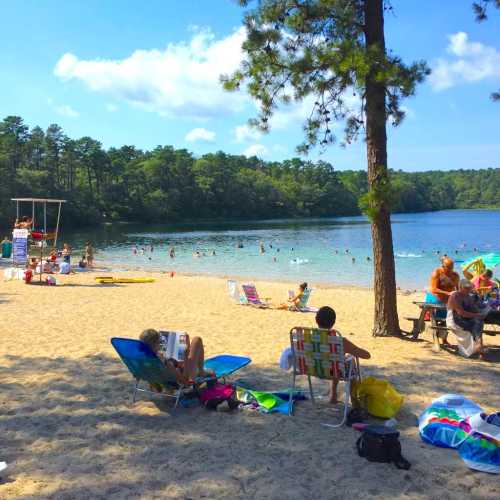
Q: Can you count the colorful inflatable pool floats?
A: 2